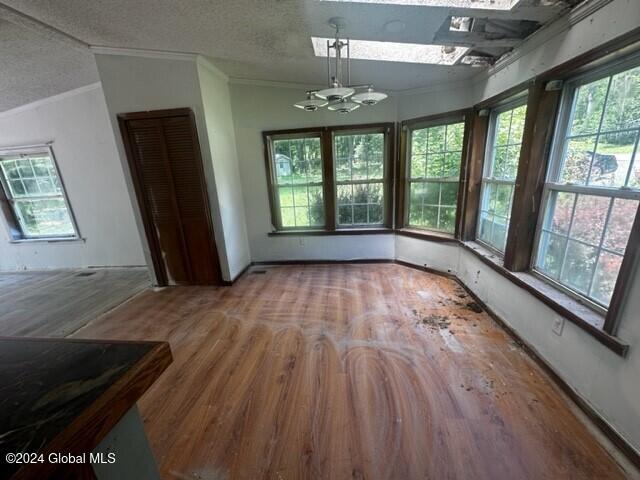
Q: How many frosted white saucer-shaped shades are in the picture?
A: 4